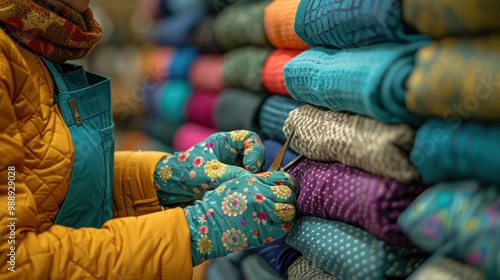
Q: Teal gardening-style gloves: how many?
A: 2